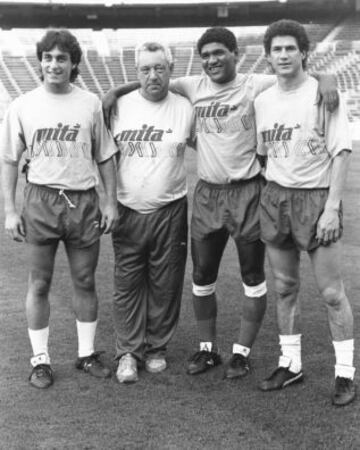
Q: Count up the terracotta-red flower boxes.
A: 0